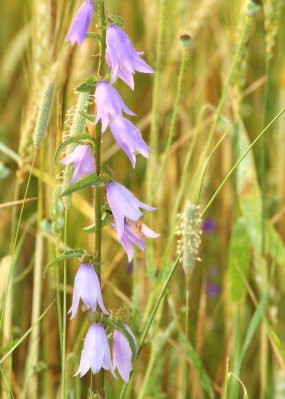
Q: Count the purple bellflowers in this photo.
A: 10